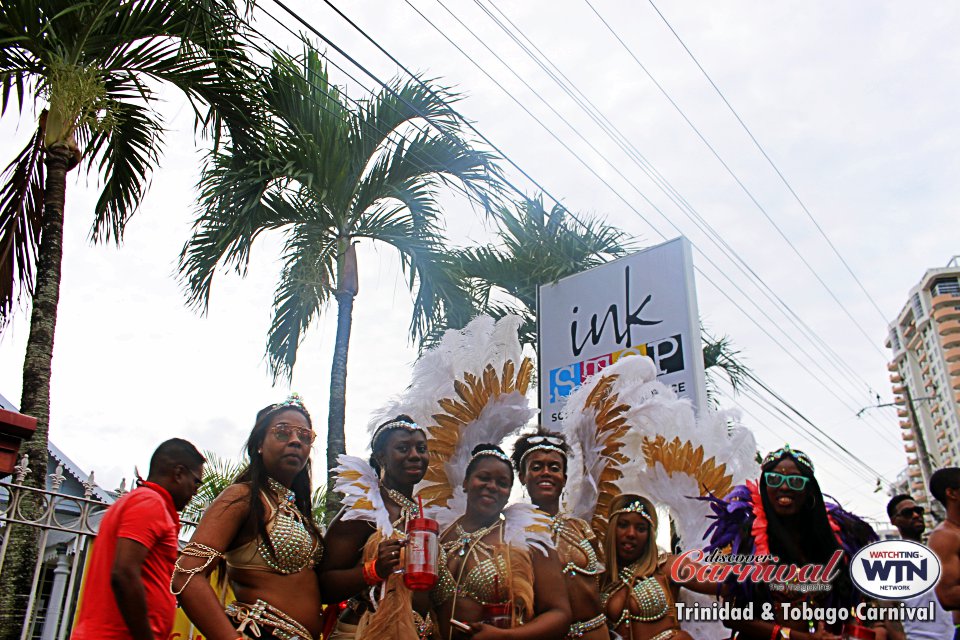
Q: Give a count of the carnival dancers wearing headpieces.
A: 6